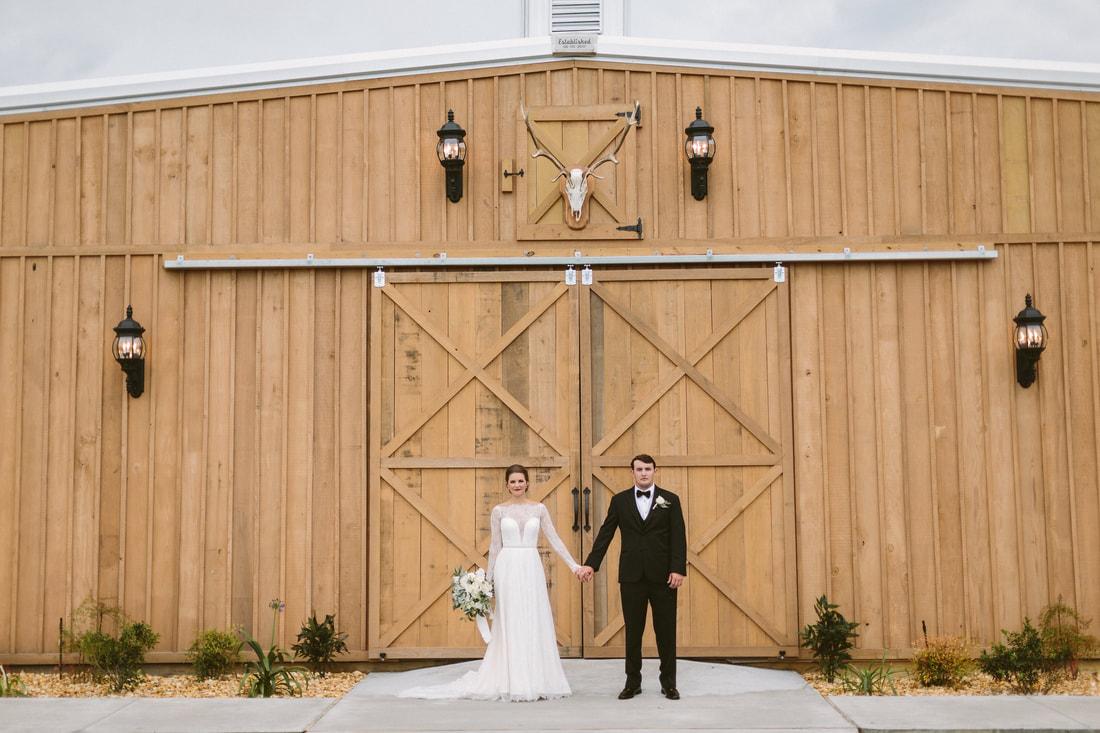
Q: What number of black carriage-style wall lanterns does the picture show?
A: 4